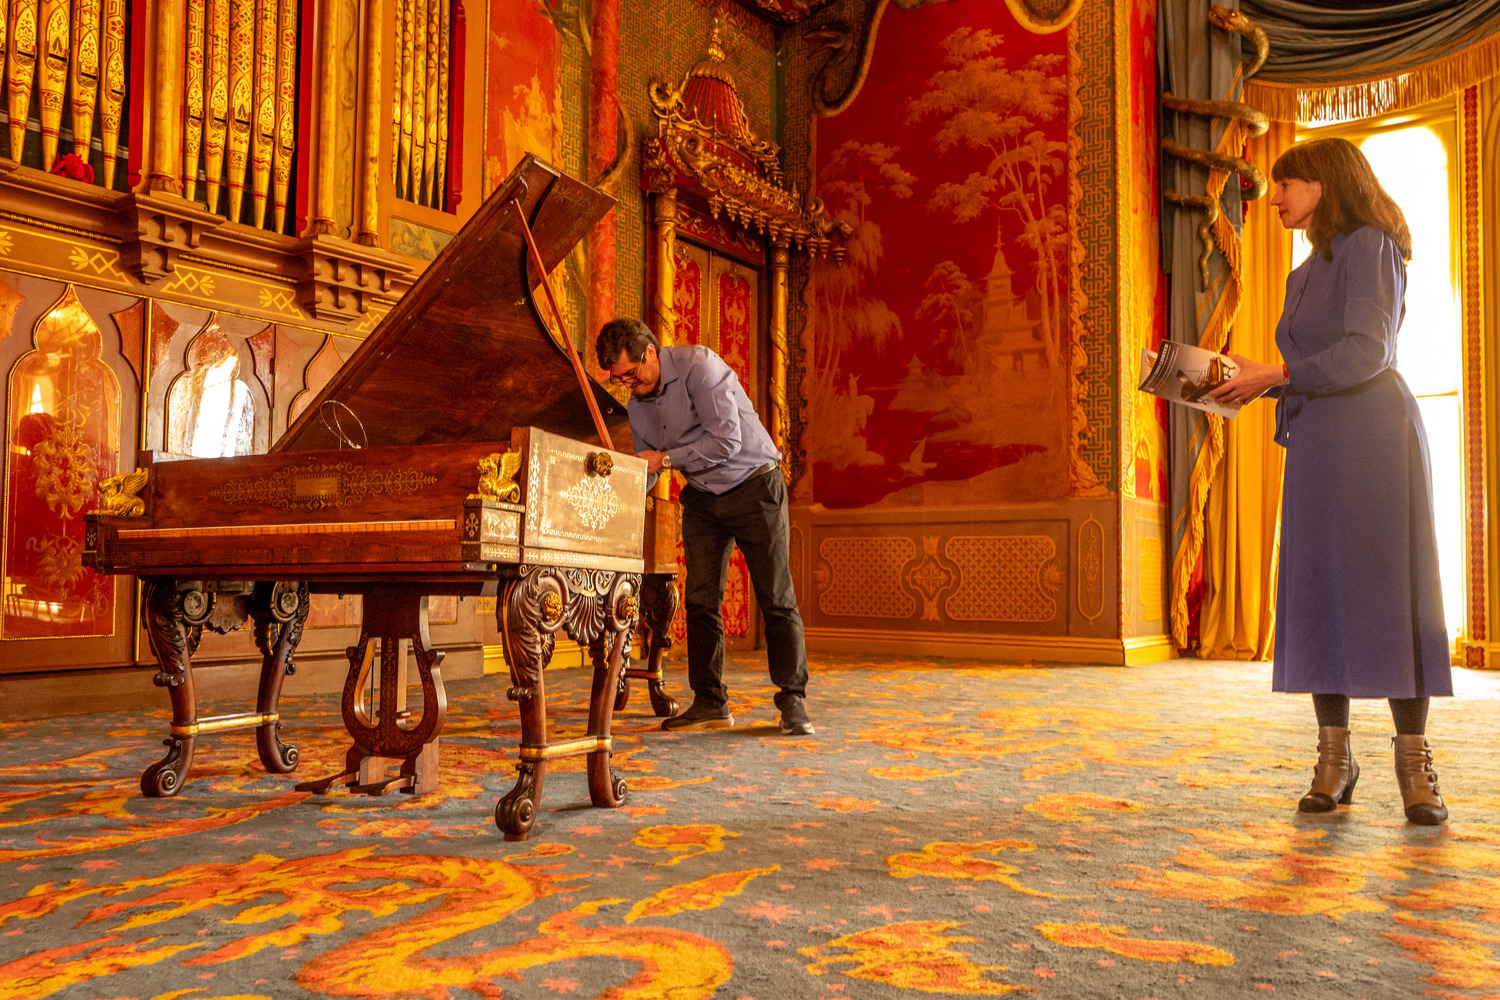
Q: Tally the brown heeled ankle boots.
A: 2